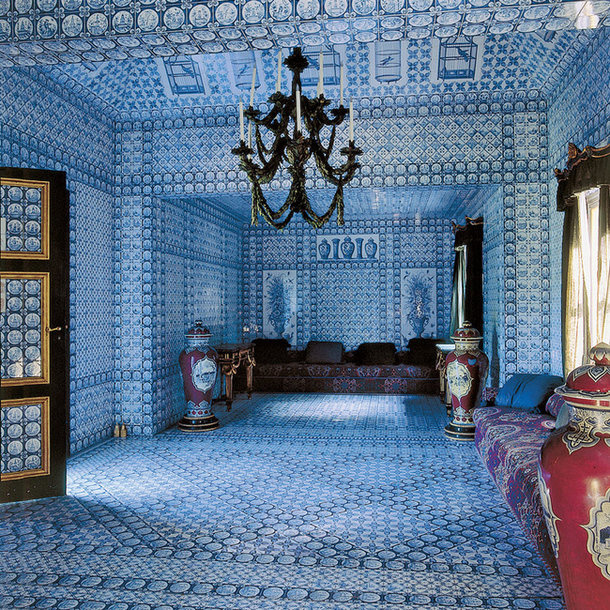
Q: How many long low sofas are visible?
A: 2